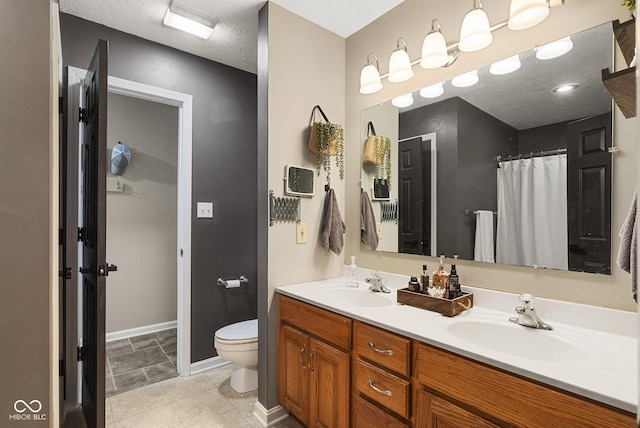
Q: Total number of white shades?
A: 5